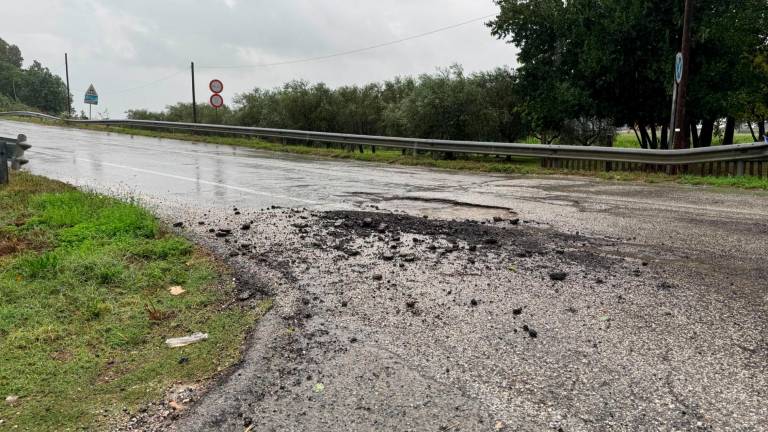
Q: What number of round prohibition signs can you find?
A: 2